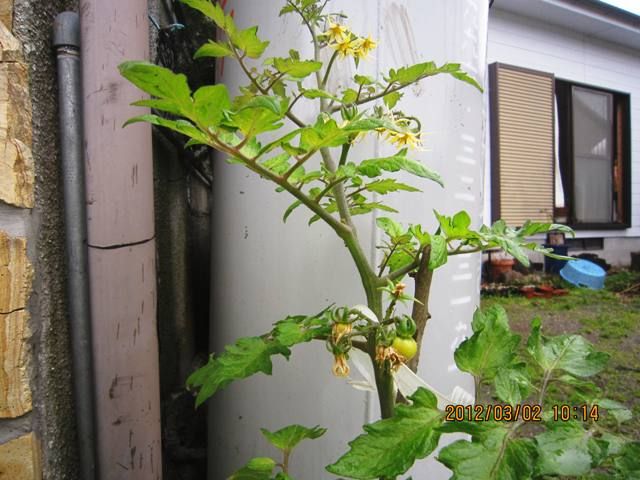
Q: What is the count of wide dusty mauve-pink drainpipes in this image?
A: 1